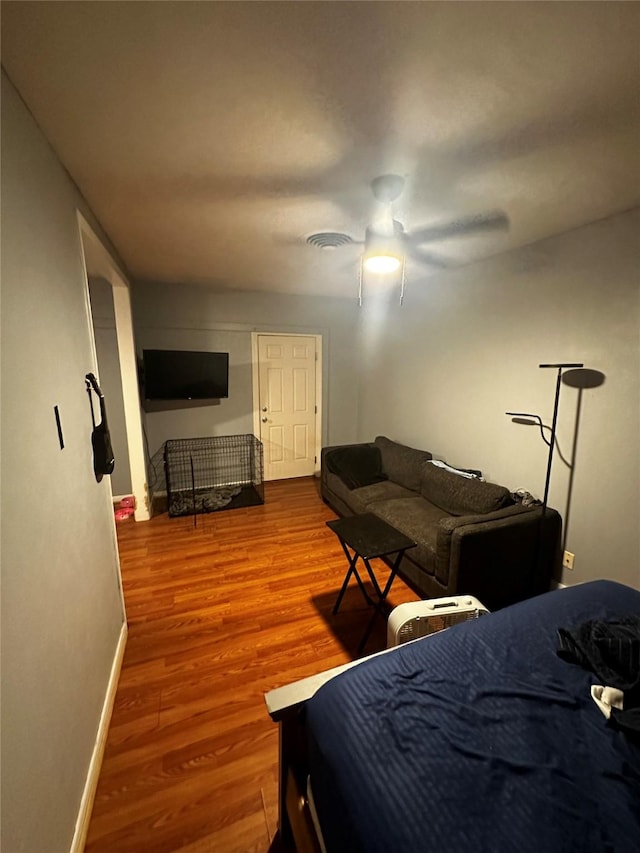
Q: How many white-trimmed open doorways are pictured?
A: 1